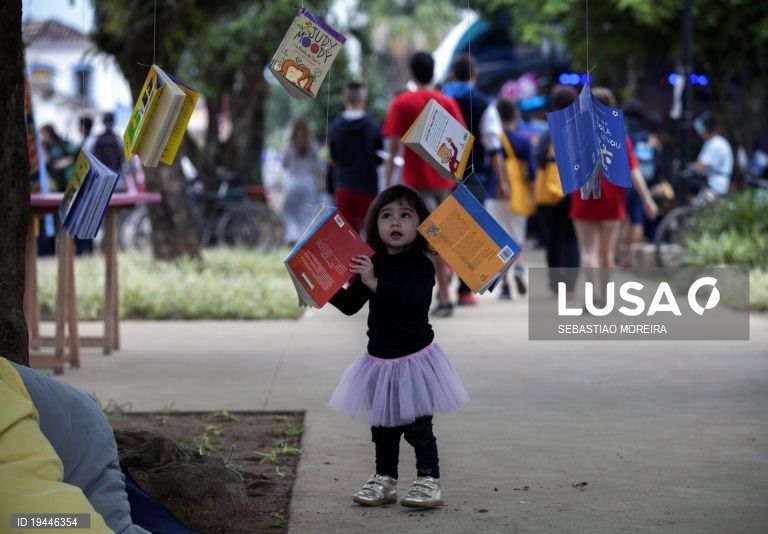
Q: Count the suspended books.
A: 7